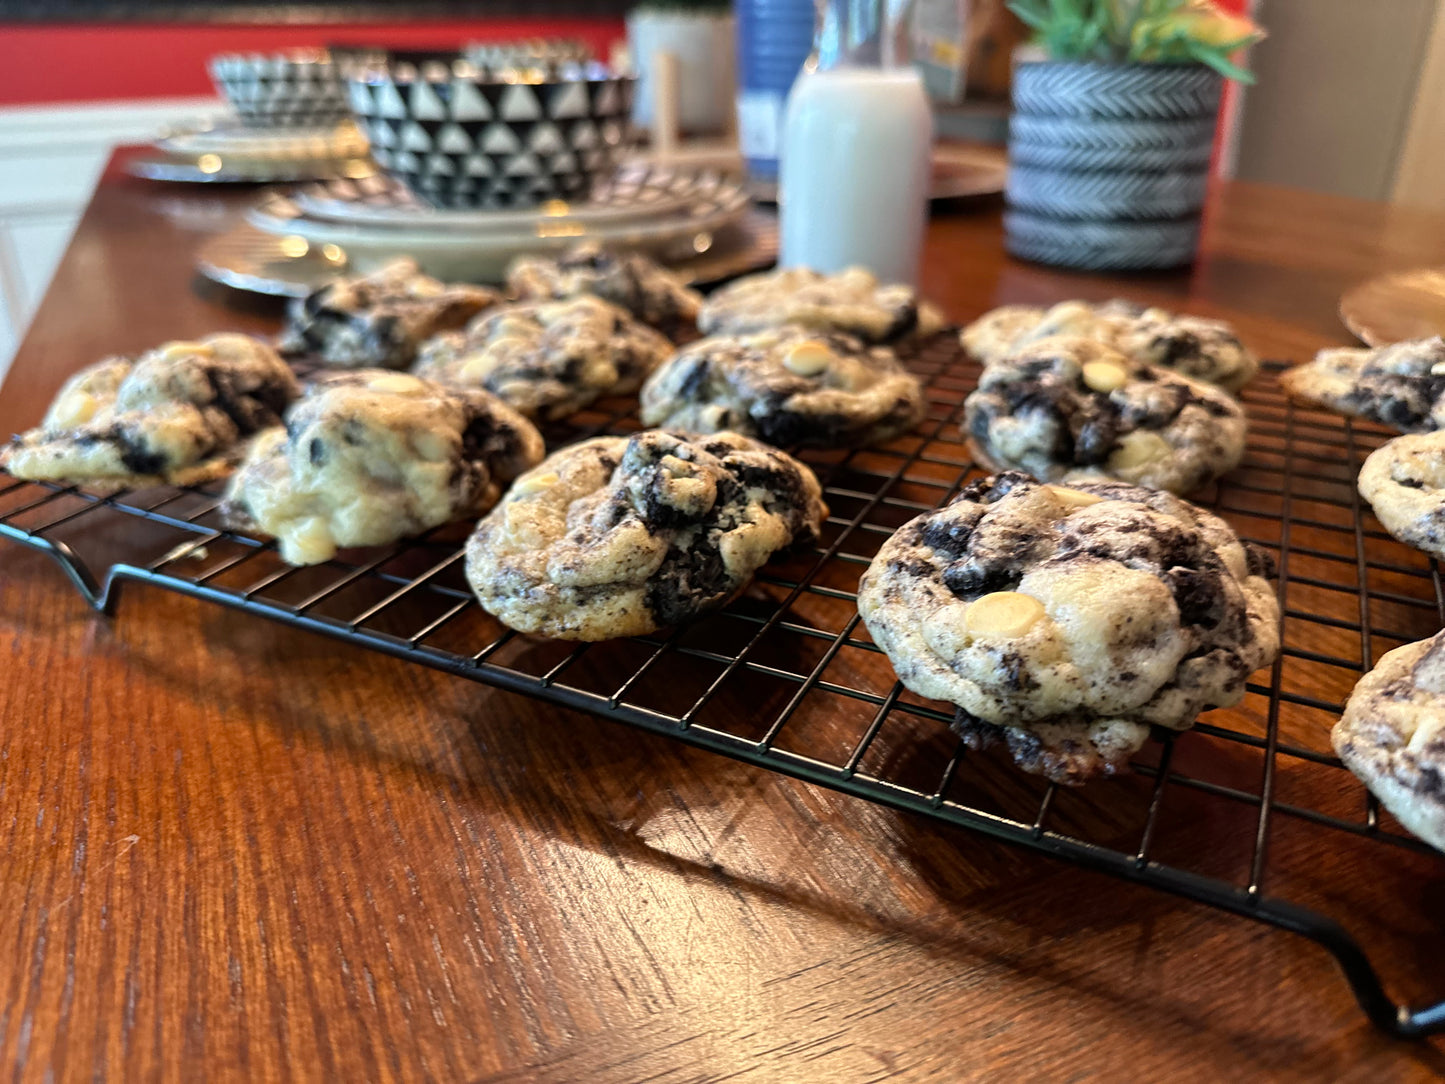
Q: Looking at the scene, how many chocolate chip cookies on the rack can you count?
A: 14